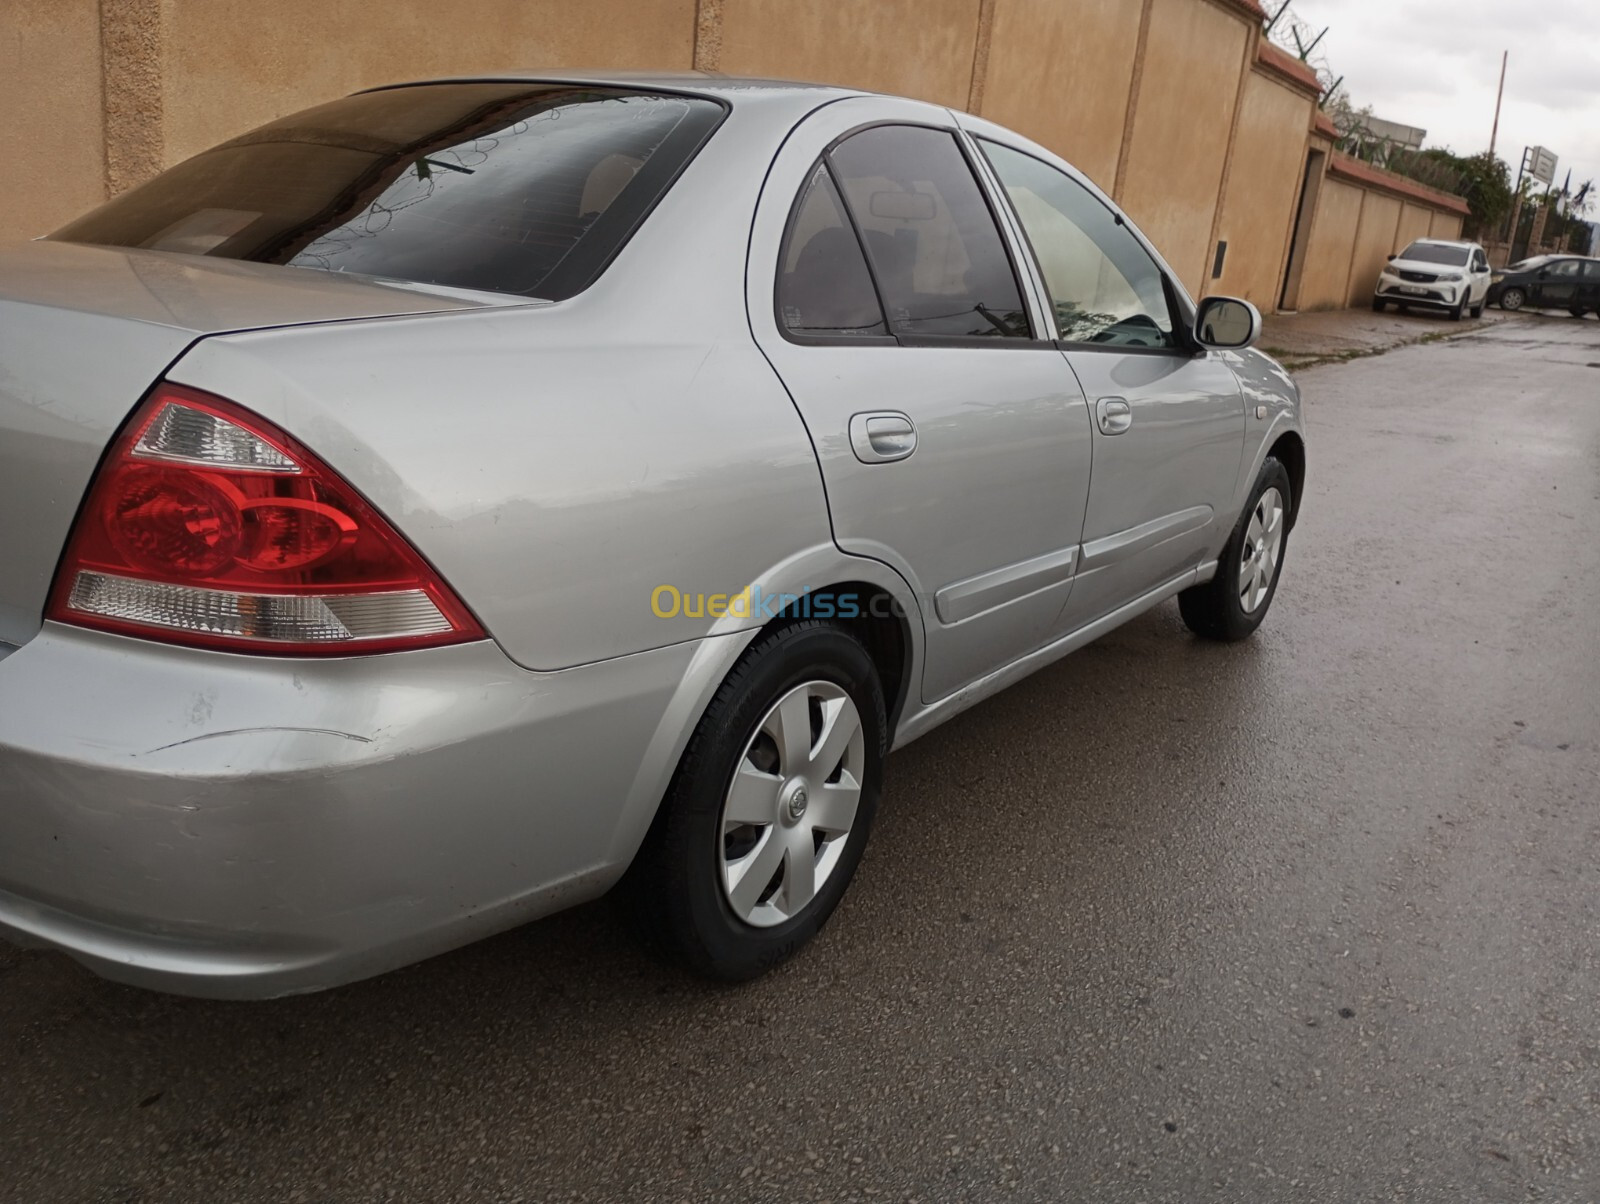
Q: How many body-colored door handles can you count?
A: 2